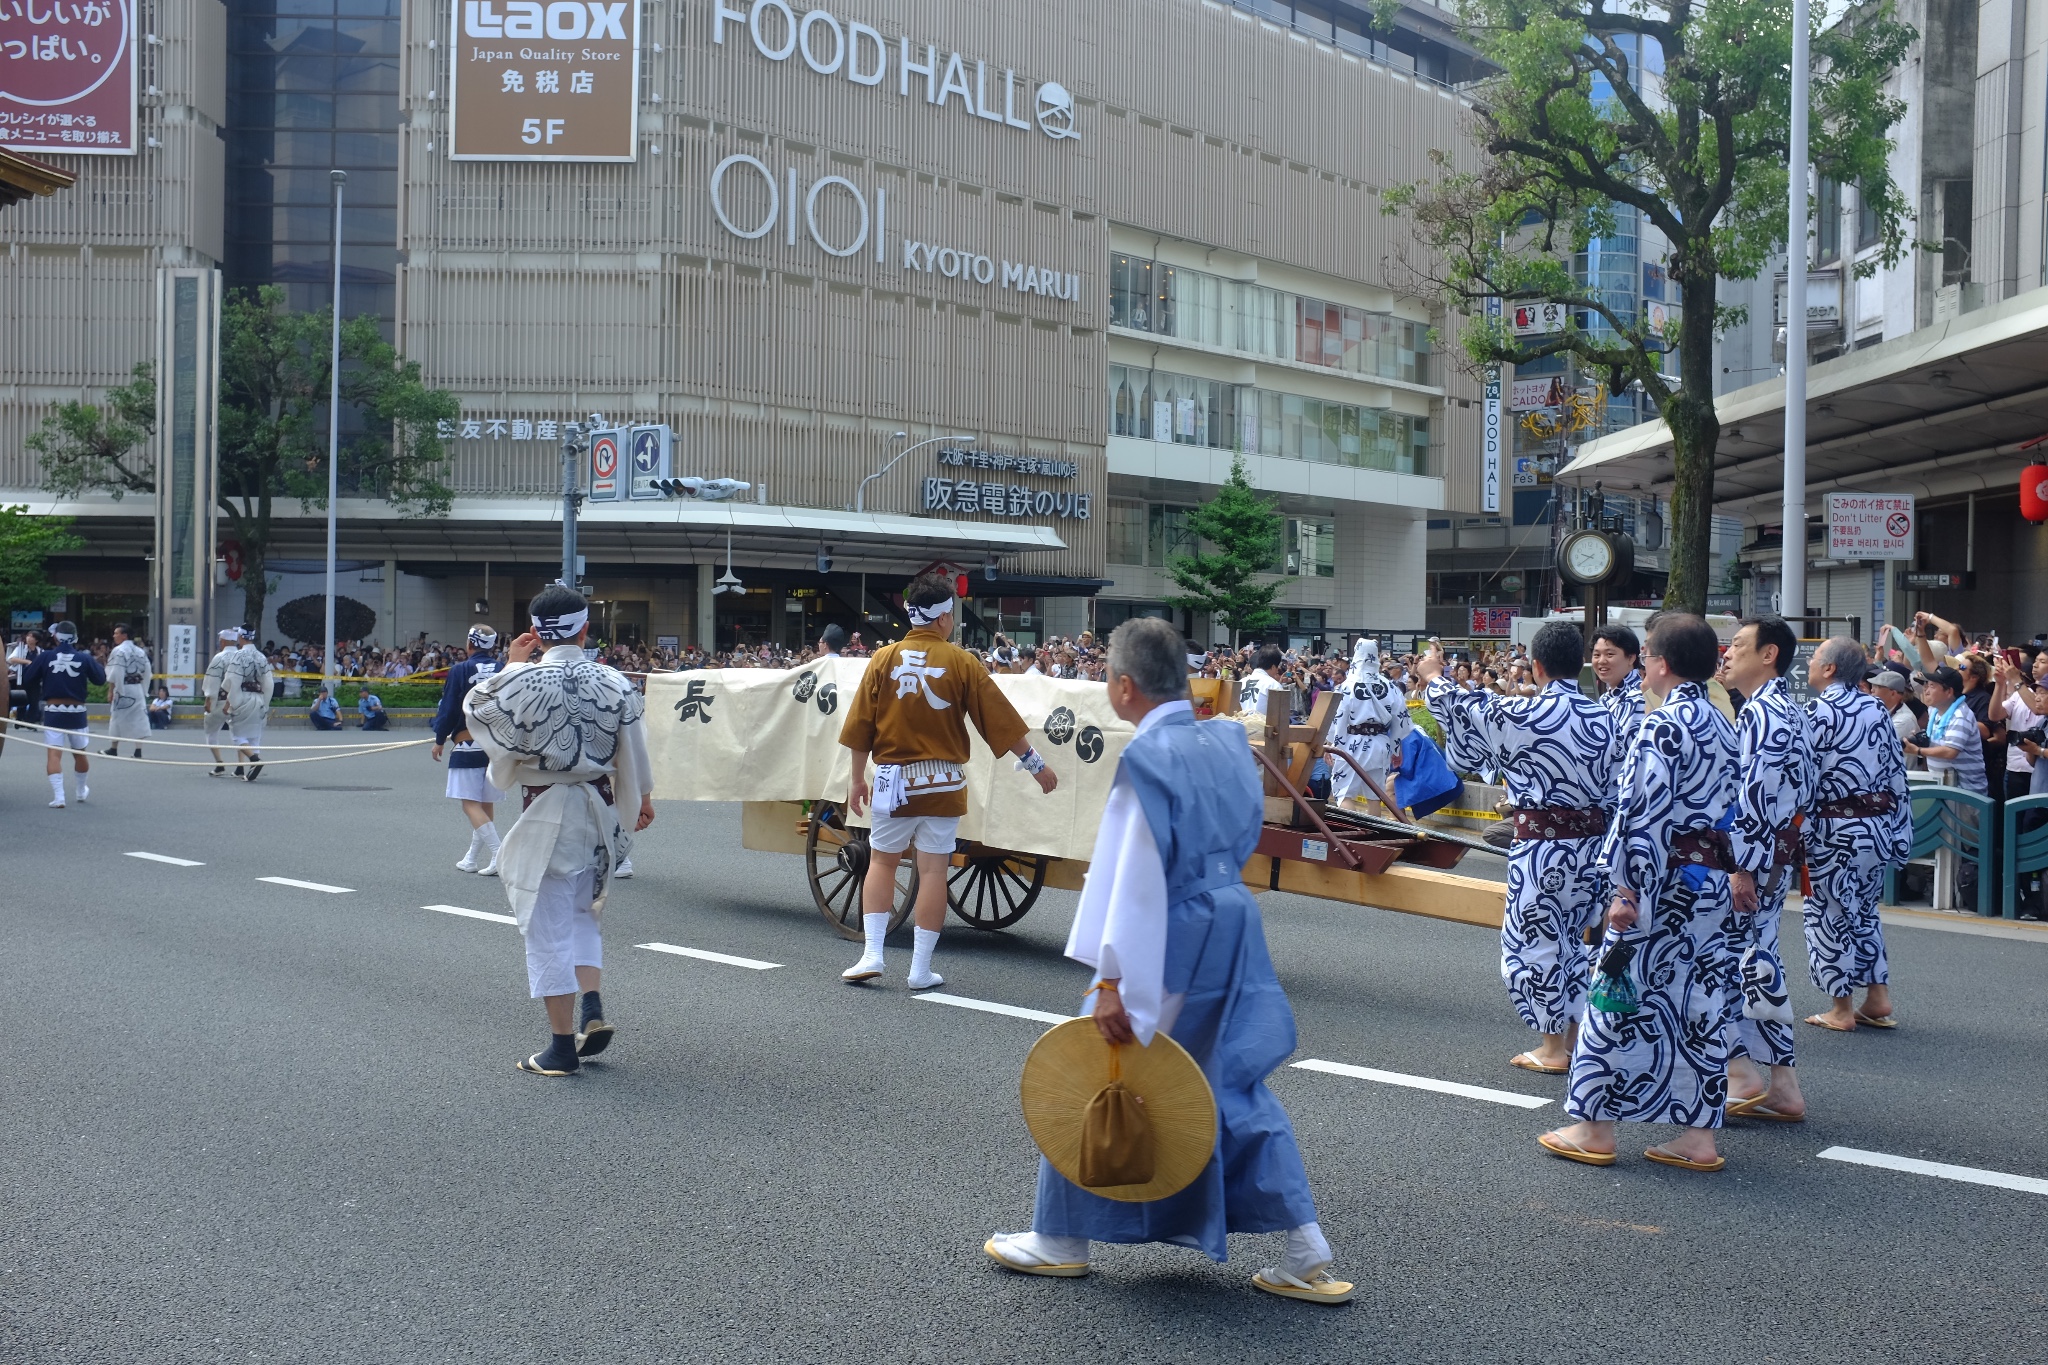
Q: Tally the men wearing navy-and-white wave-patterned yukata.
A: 5